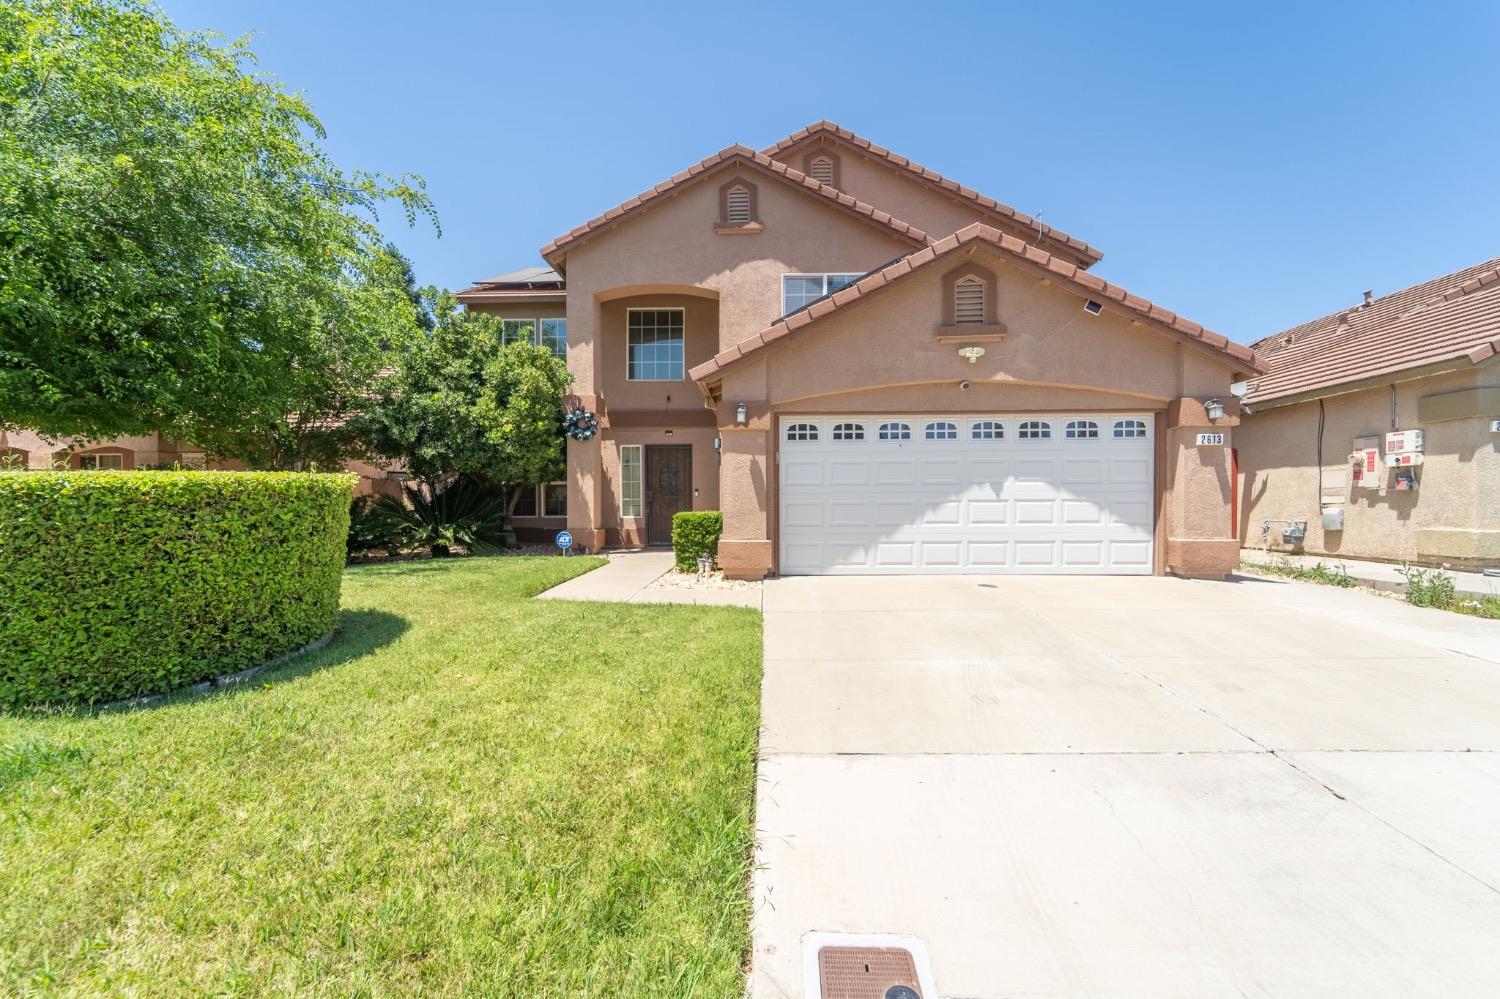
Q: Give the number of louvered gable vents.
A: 3